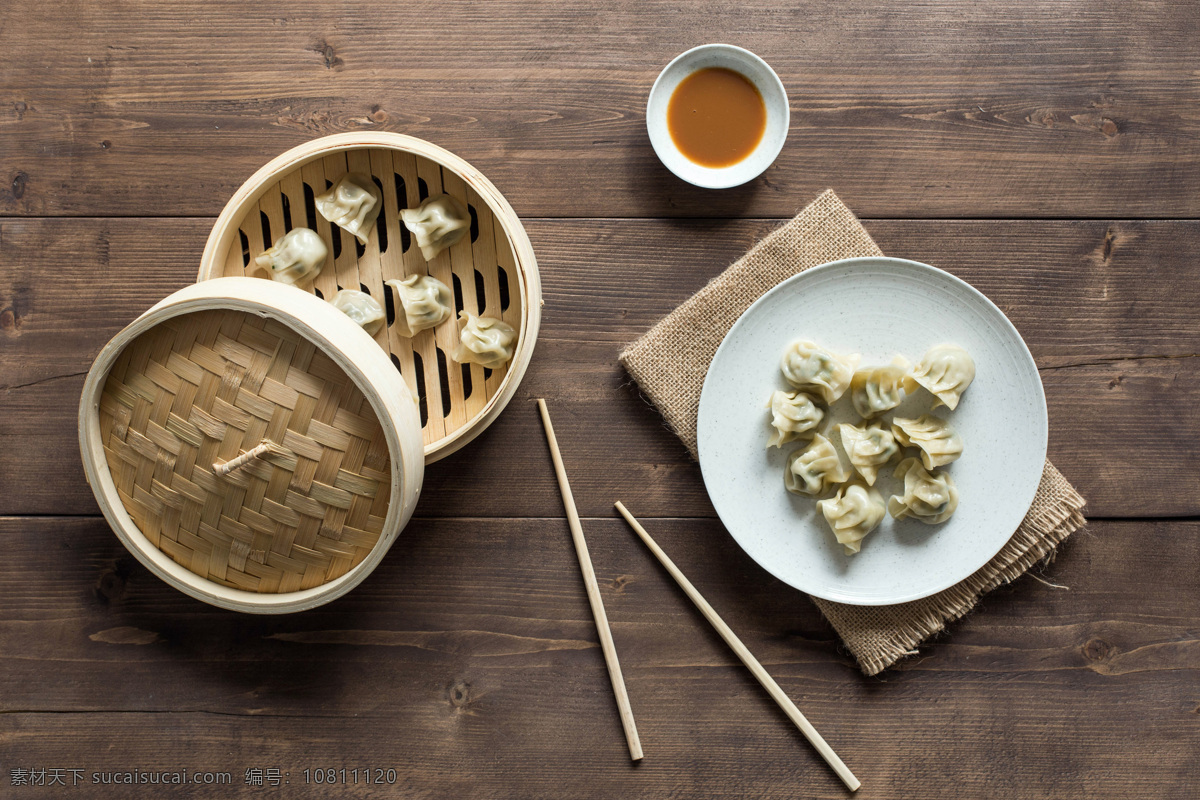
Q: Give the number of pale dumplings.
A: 15